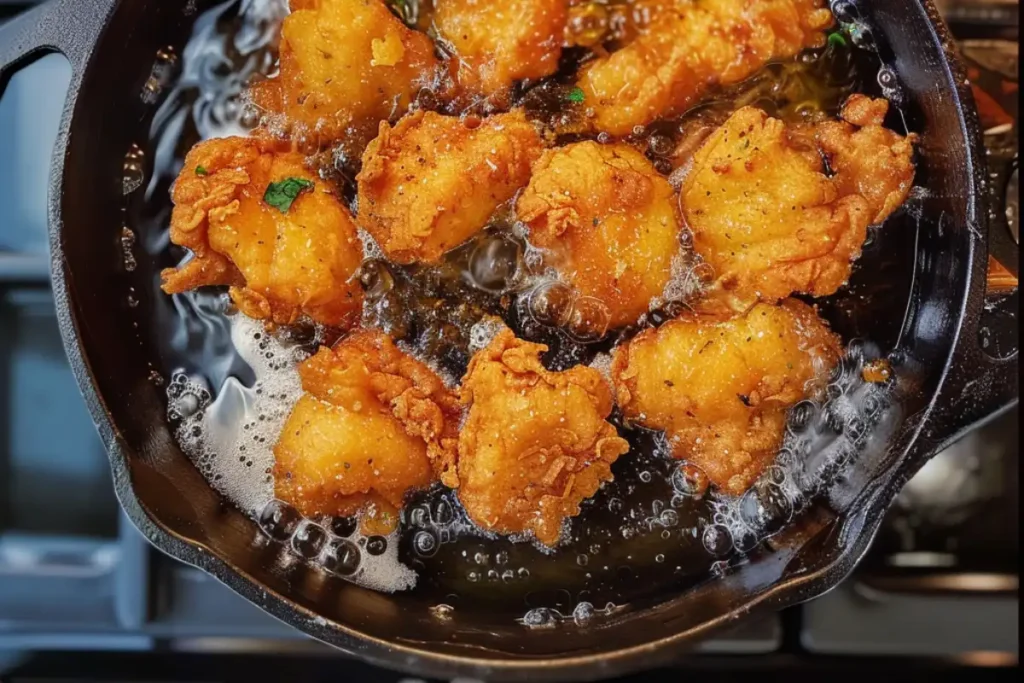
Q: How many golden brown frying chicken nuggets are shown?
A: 10